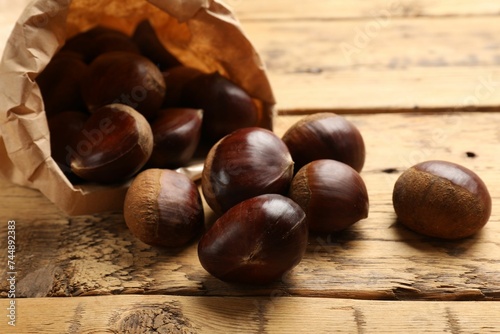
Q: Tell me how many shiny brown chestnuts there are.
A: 15